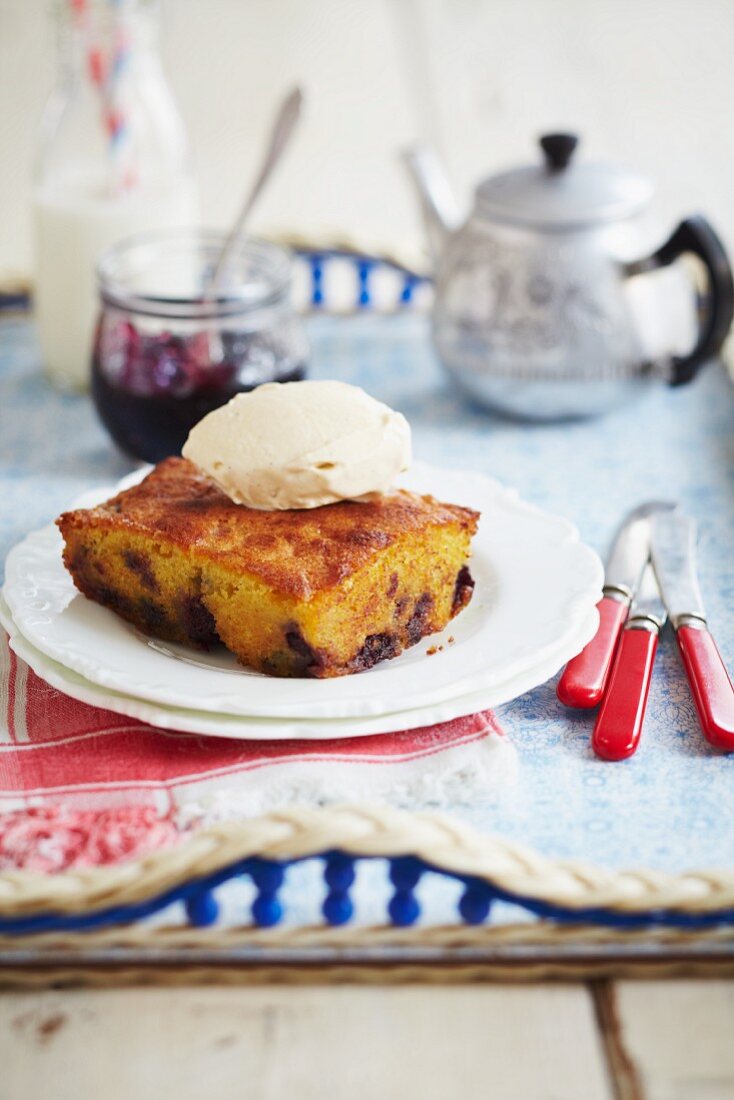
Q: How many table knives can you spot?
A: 3